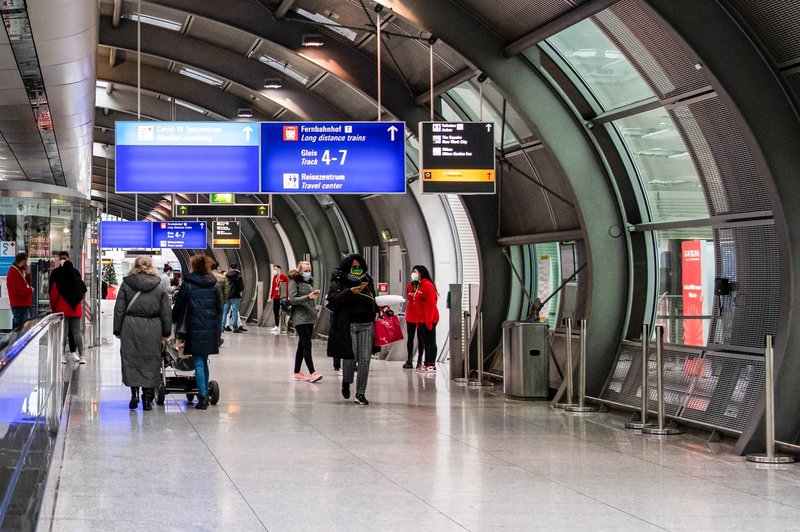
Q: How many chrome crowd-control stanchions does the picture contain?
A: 7